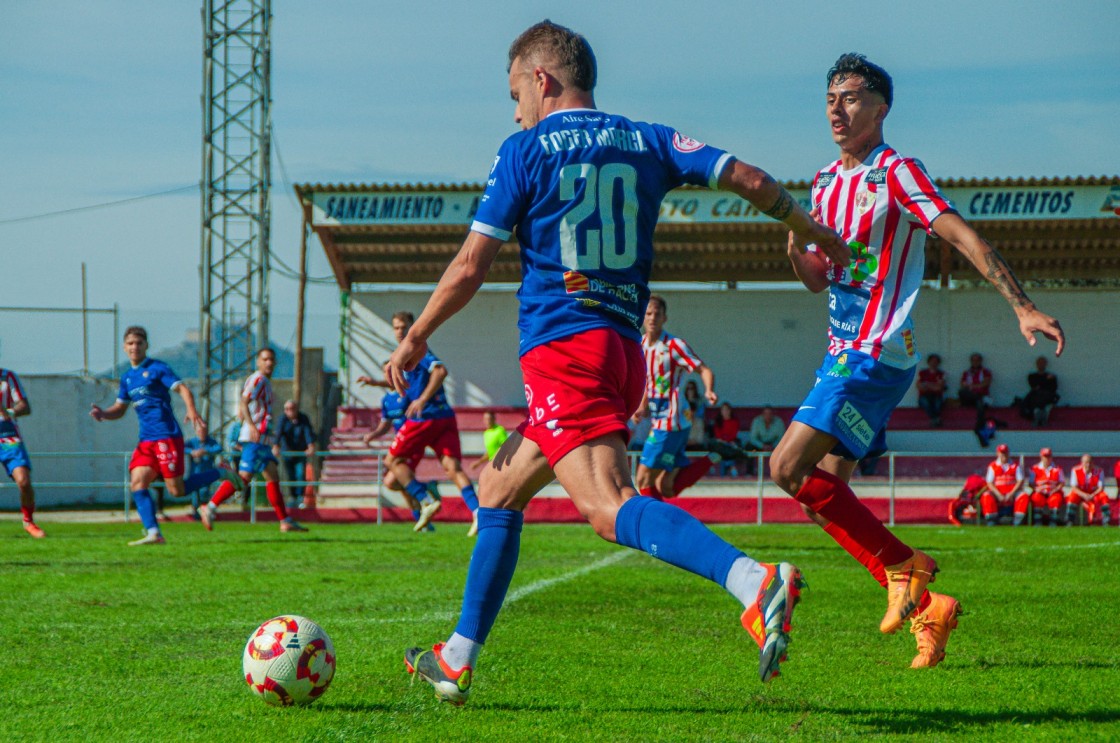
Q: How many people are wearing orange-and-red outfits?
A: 3